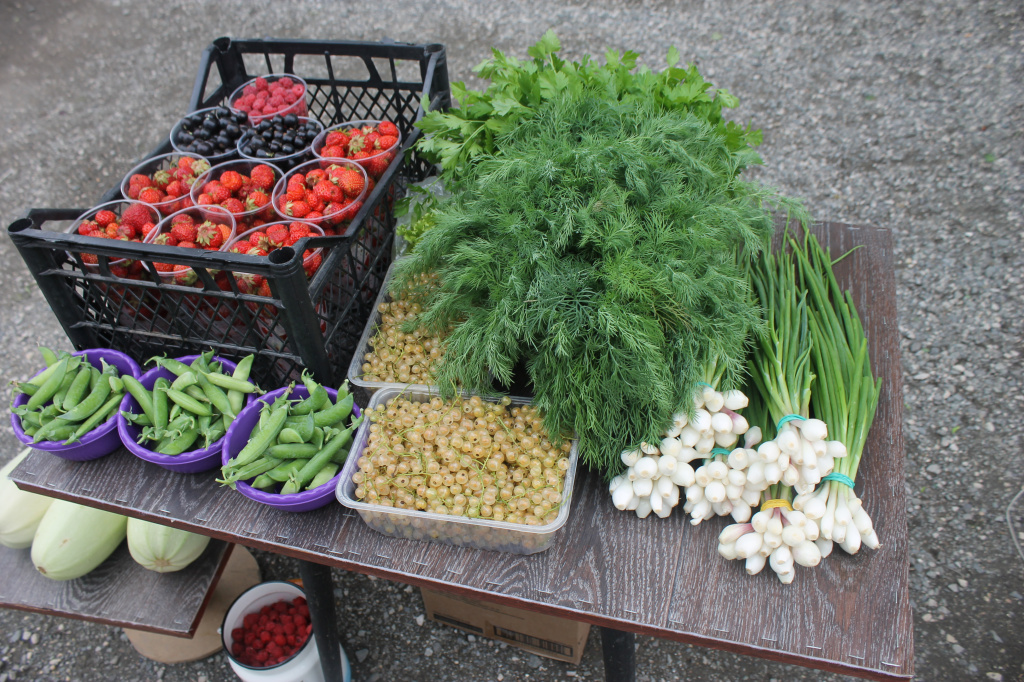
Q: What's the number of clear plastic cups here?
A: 10